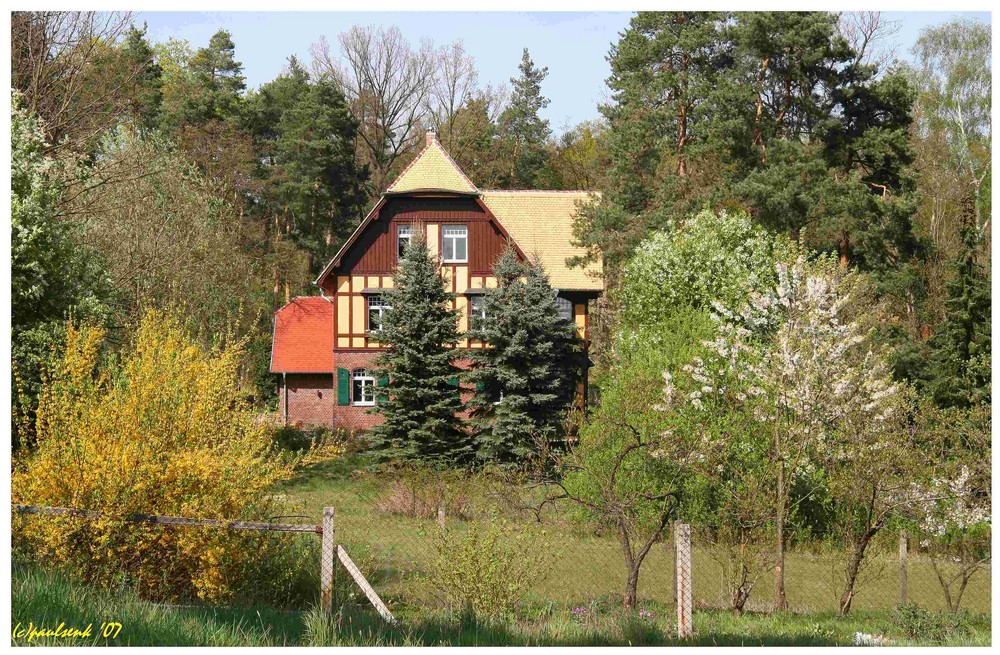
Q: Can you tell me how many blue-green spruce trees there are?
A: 2